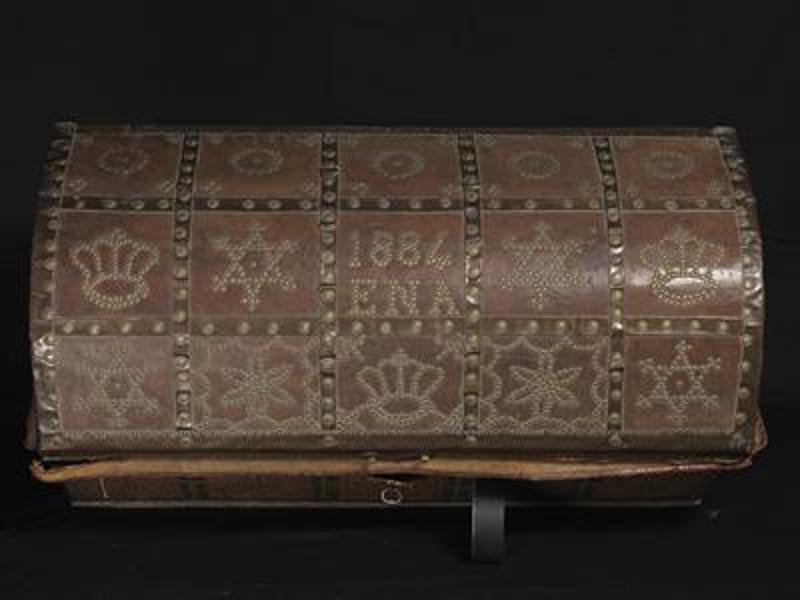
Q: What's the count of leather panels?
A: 15